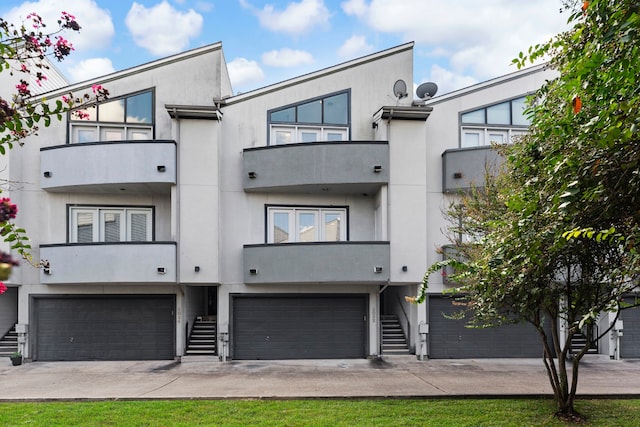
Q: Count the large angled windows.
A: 3